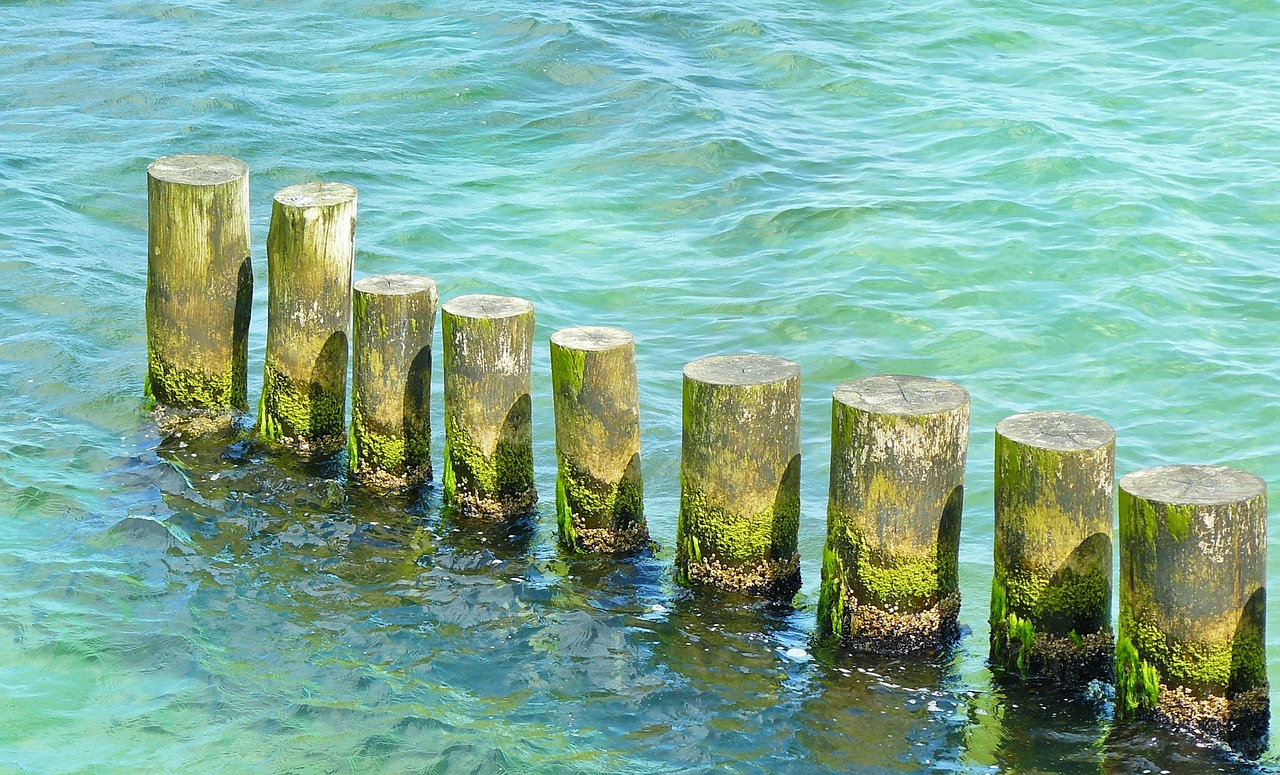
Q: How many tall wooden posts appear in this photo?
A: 9